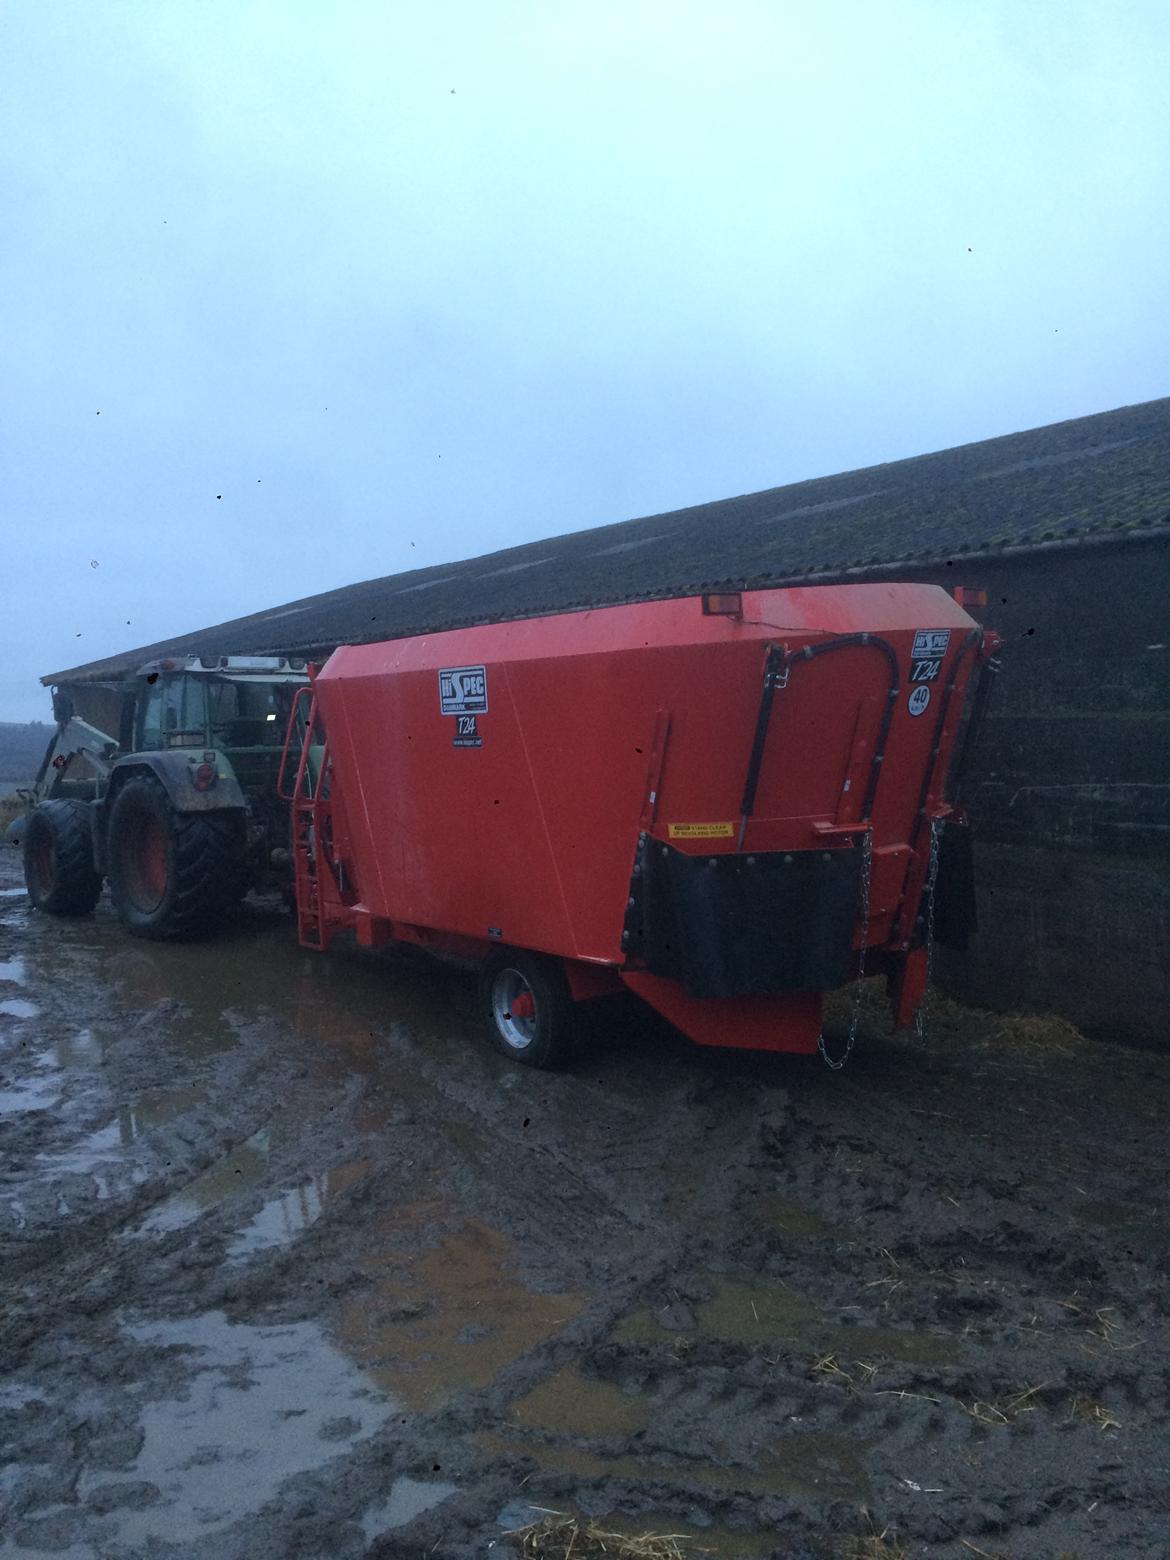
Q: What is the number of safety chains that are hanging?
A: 2